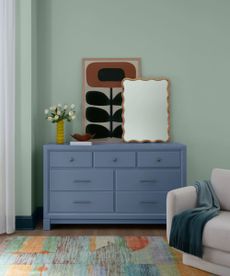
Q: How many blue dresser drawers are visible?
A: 7